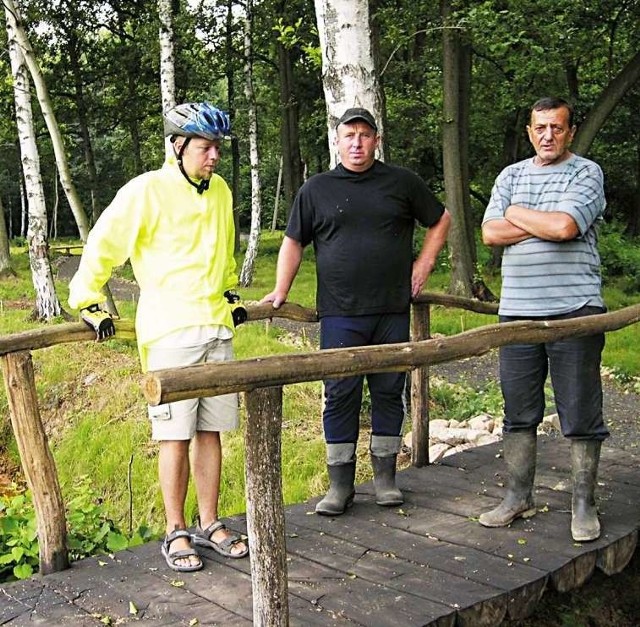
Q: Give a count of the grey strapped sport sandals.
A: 2